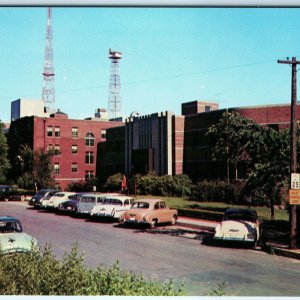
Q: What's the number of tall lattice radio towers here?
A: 2